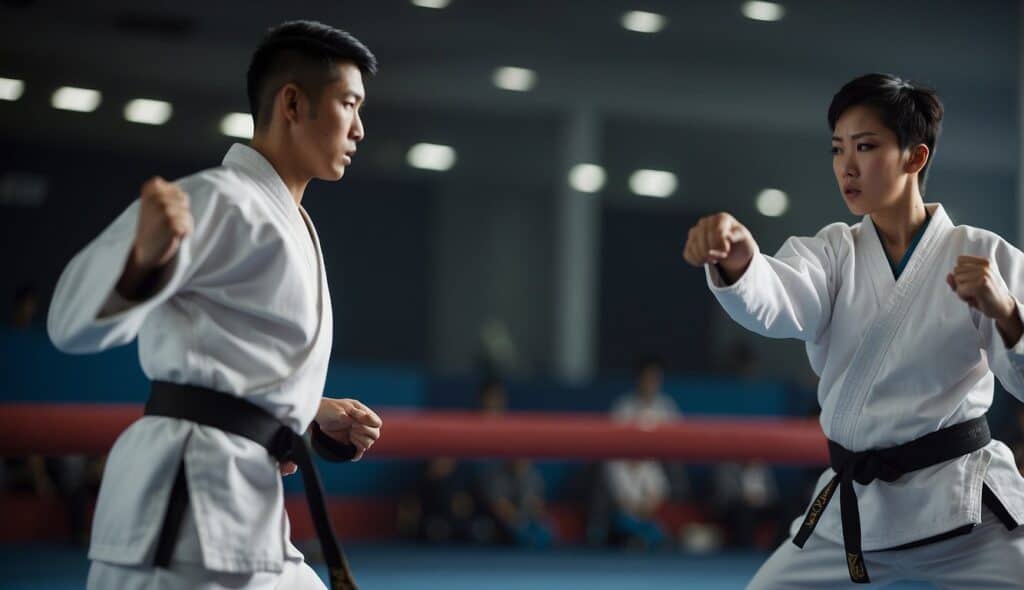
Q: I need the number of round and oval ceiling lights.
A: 12